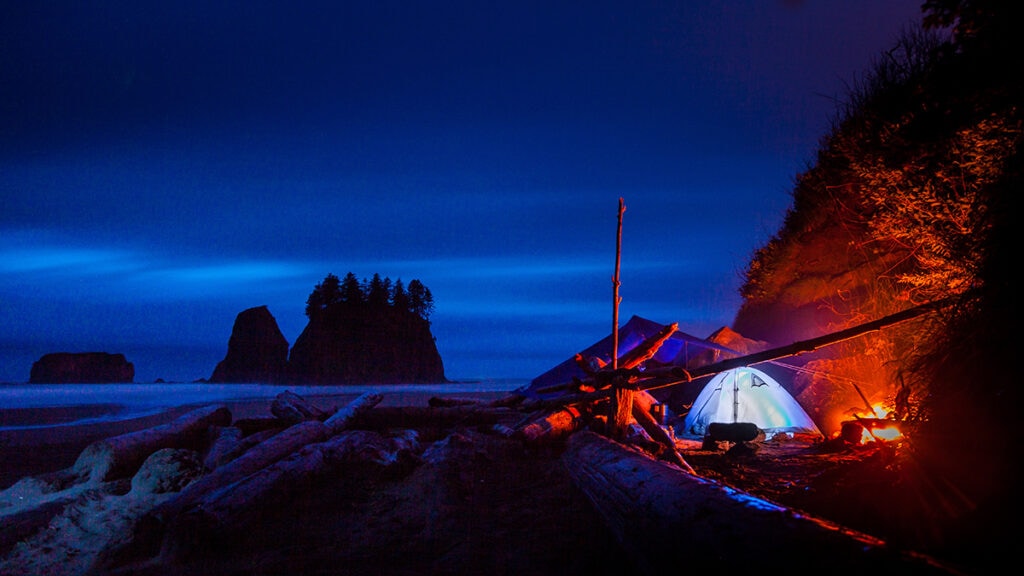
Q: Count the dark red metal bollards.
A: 0